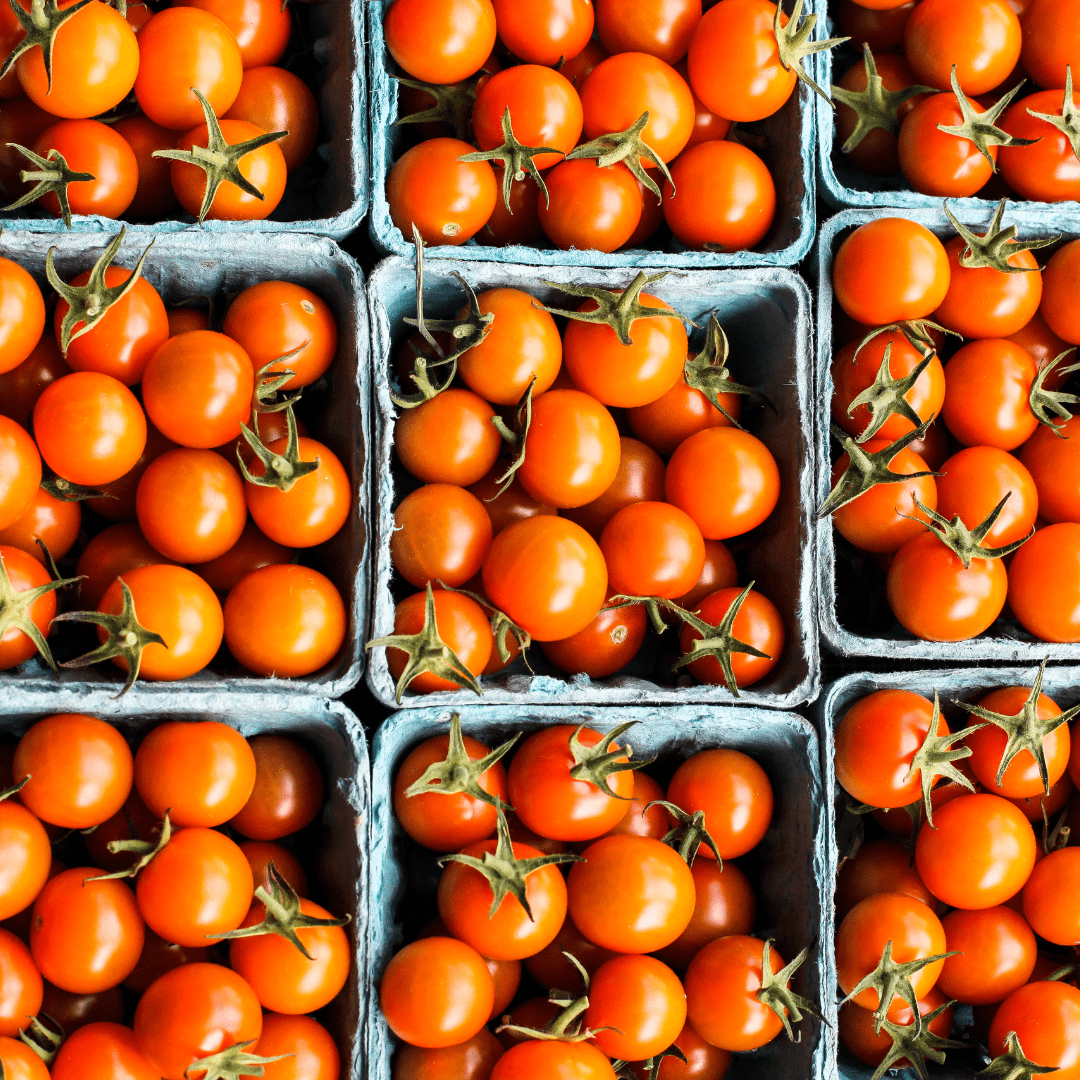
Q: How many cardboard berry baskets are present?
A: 9